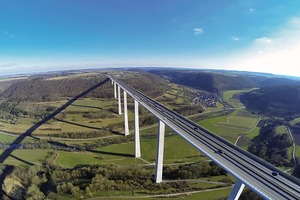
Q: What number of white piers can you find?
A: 7